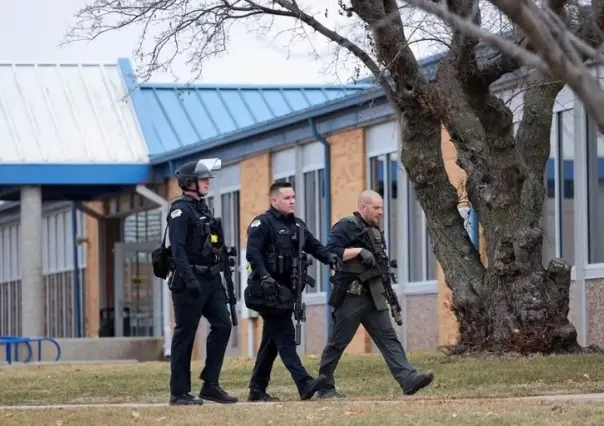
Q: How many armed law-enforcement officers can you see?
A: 3